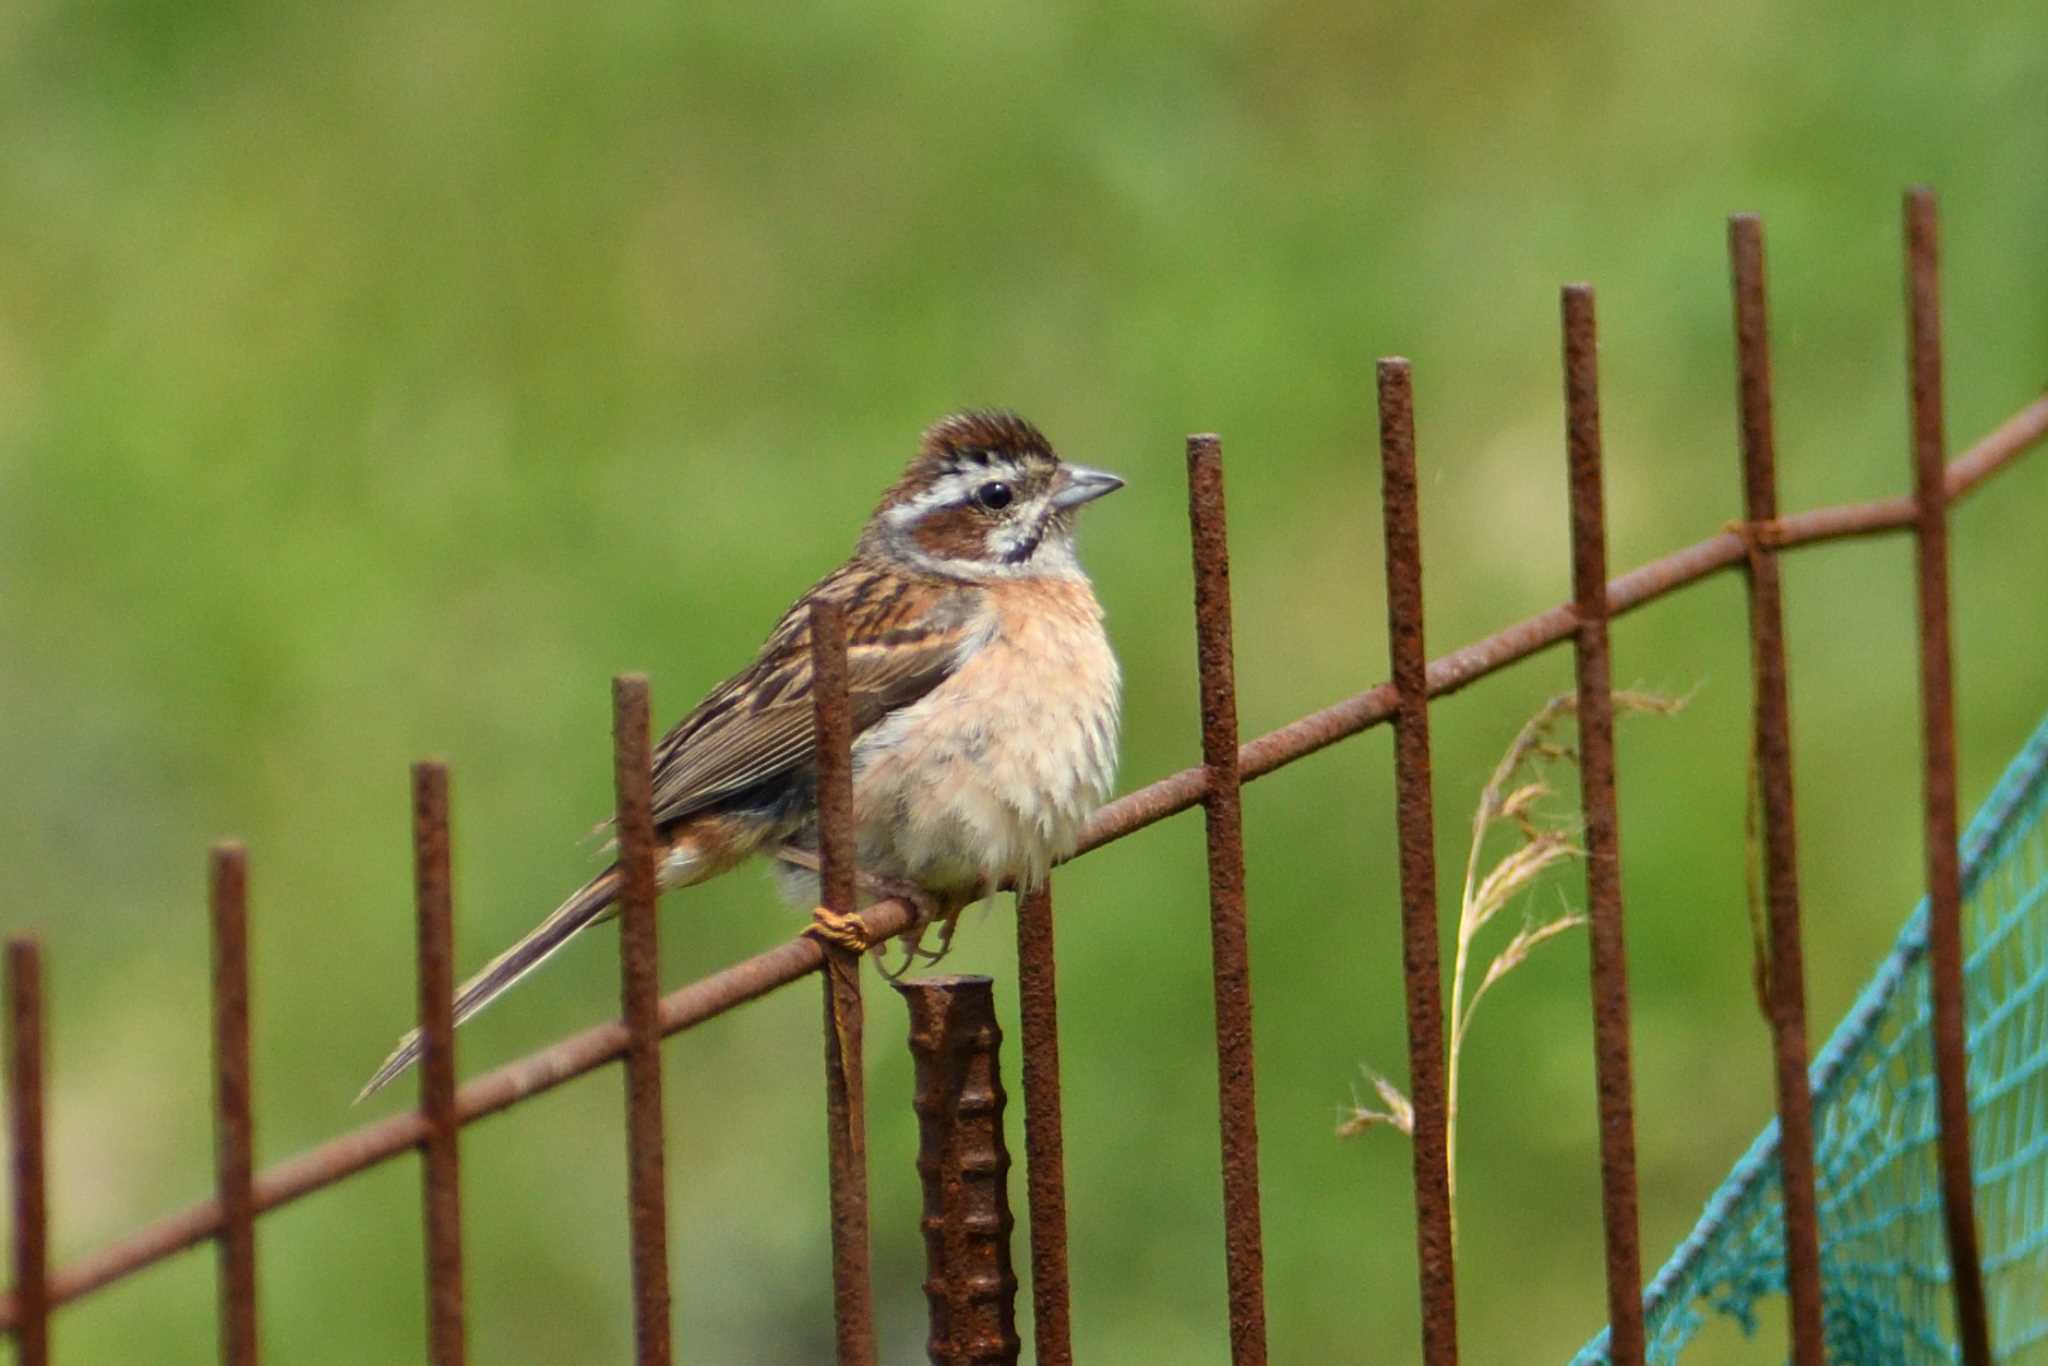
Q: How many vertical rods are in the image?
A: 12